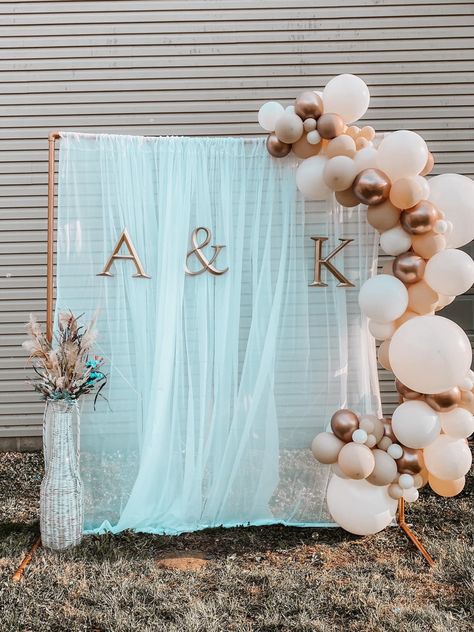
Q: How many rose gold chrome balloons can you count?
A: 11